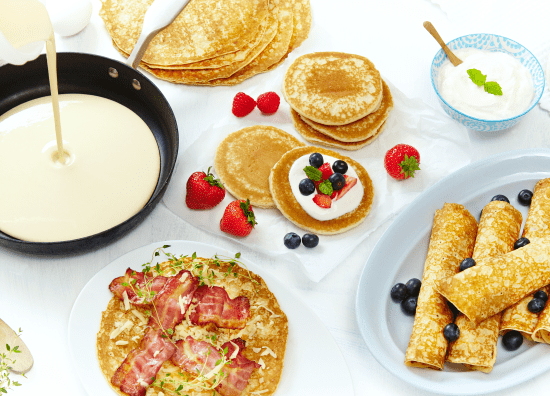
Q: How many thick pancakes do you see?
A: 5